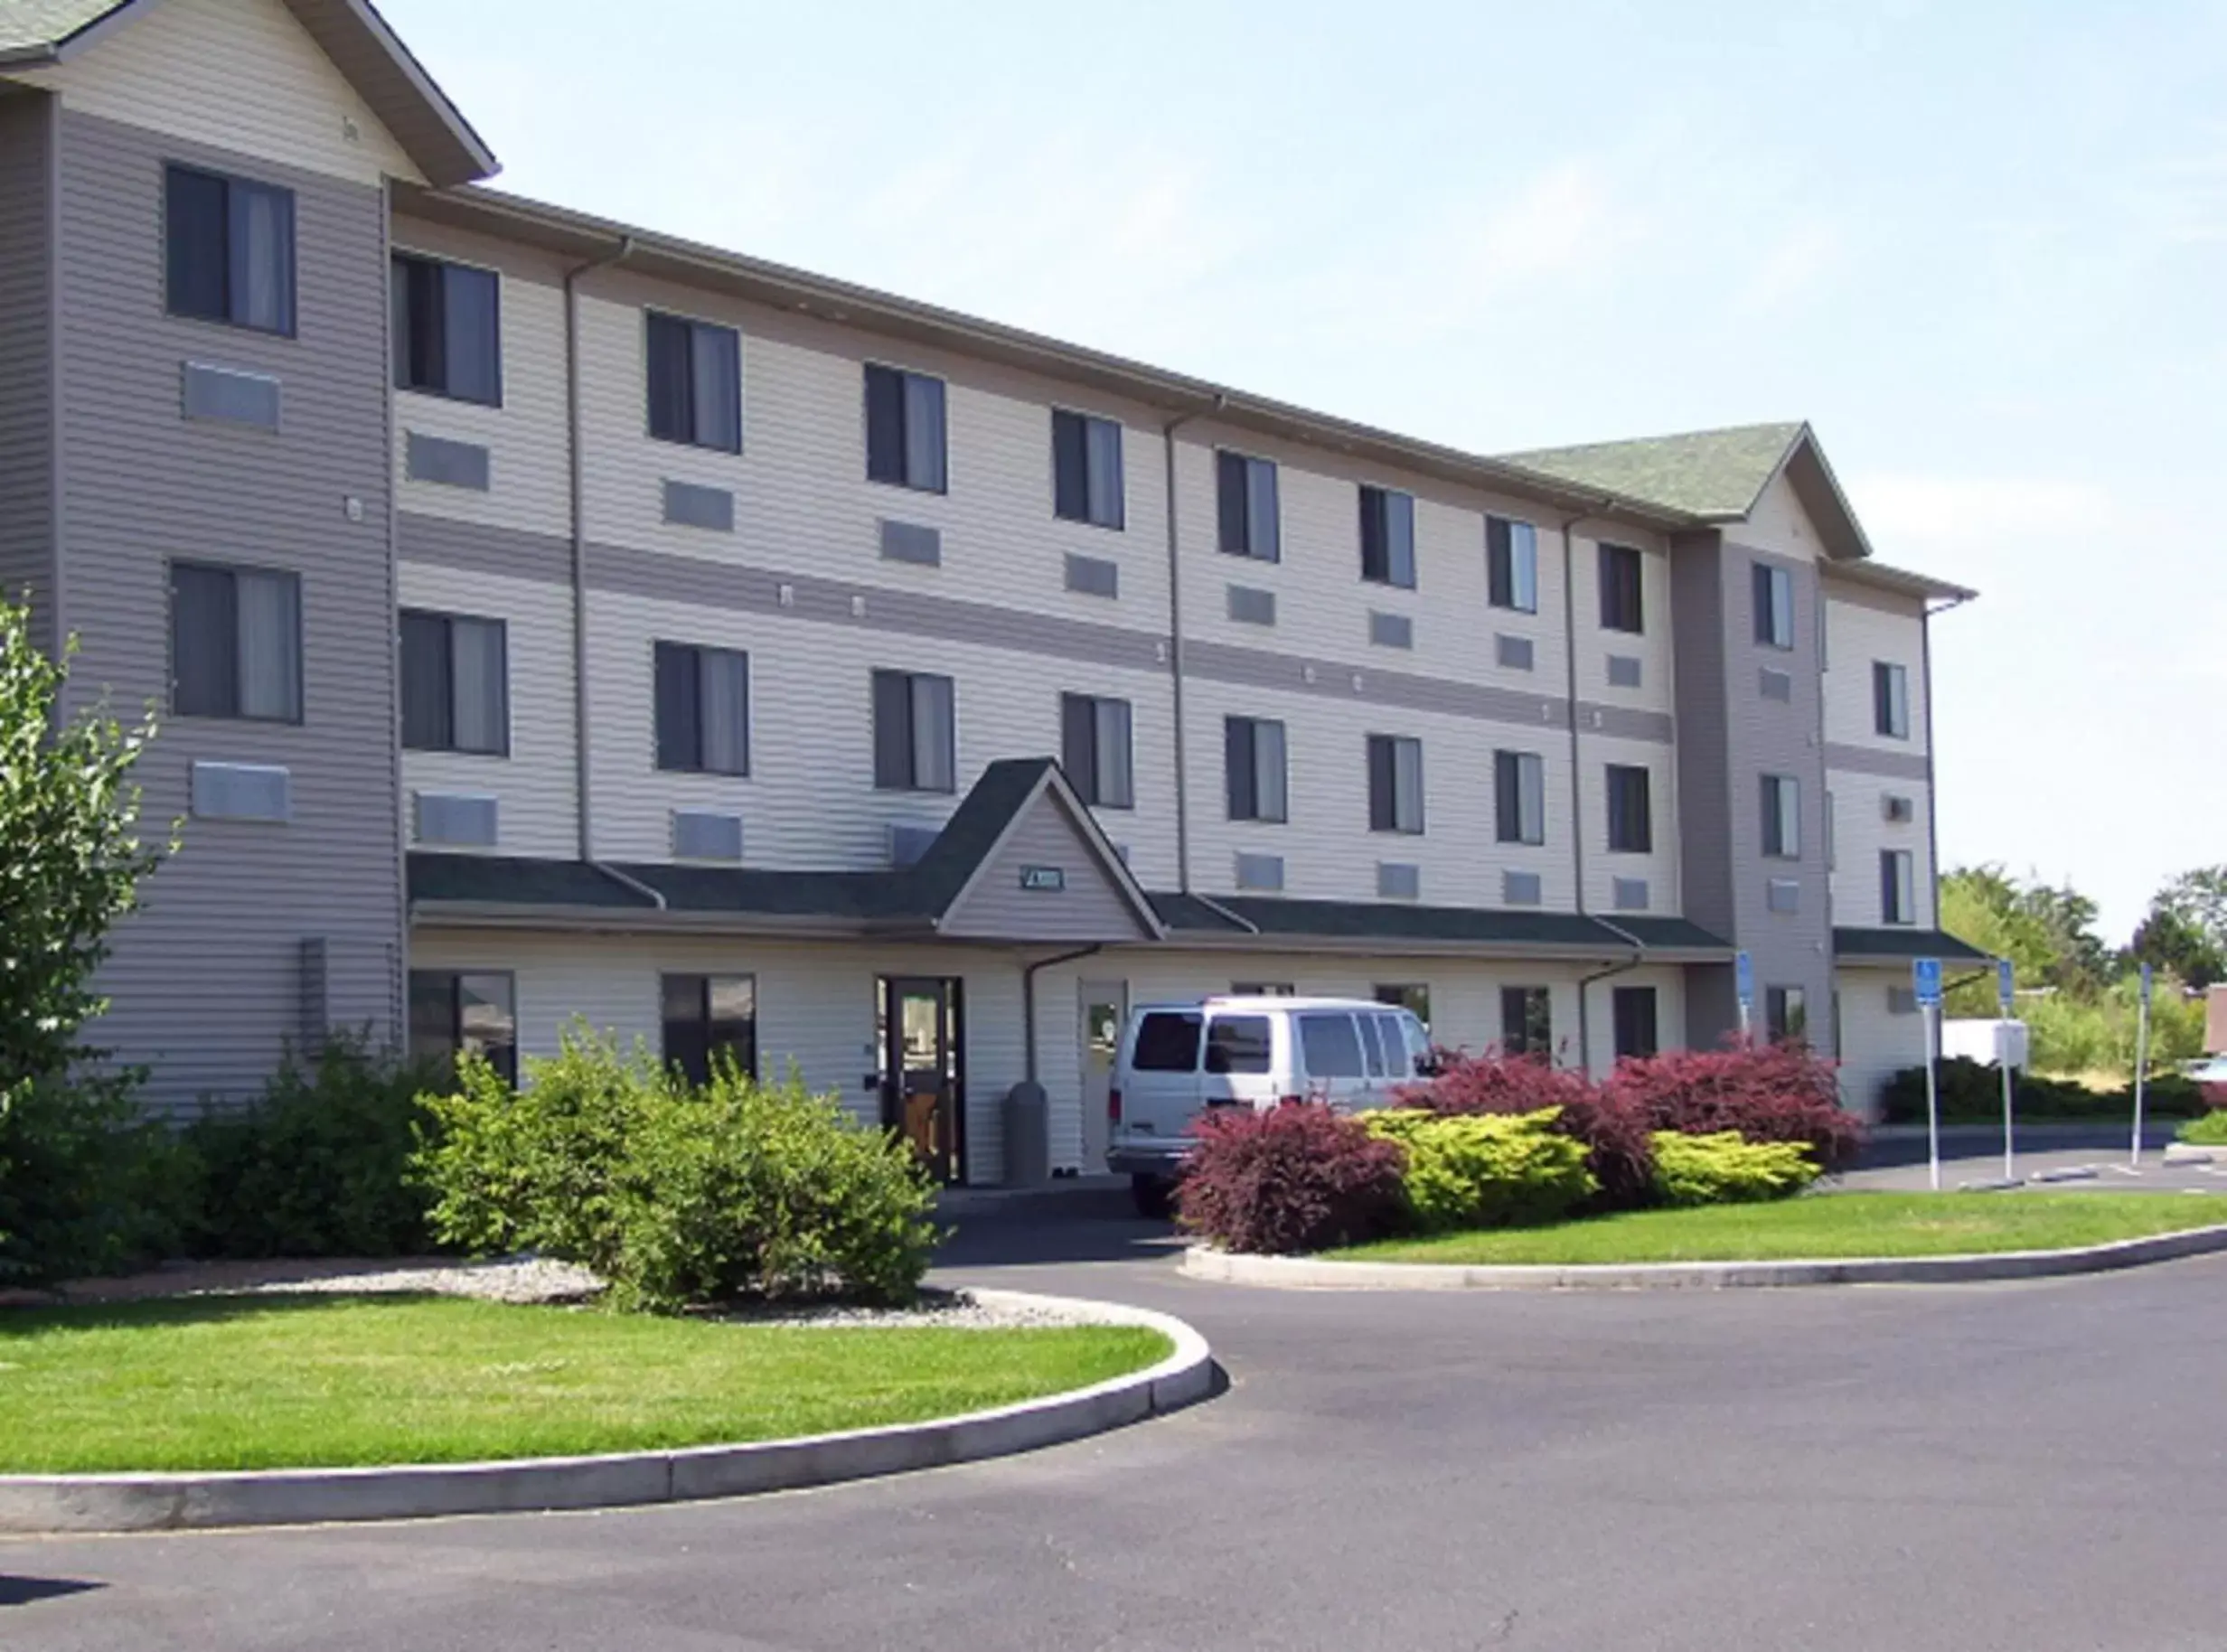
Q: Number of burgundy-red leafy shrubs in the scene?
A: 3